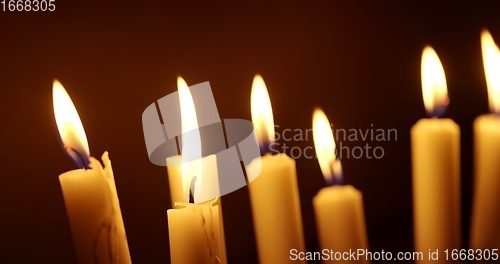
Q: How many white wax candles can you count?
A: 7